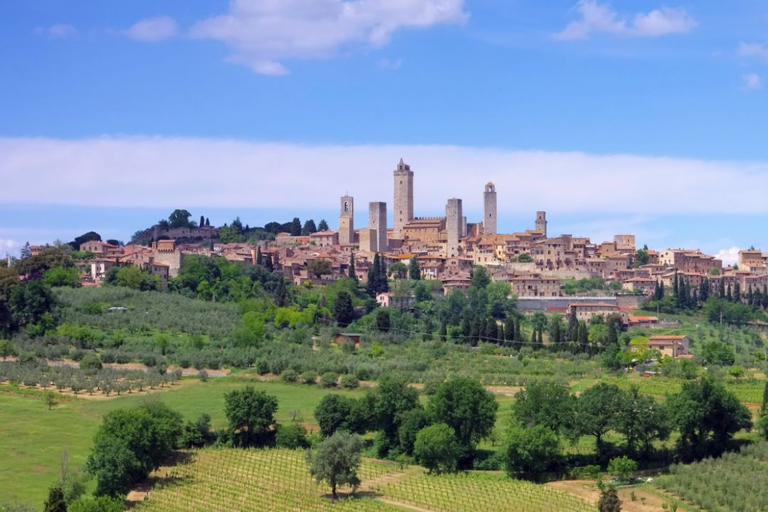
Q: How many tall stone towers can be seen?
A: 6